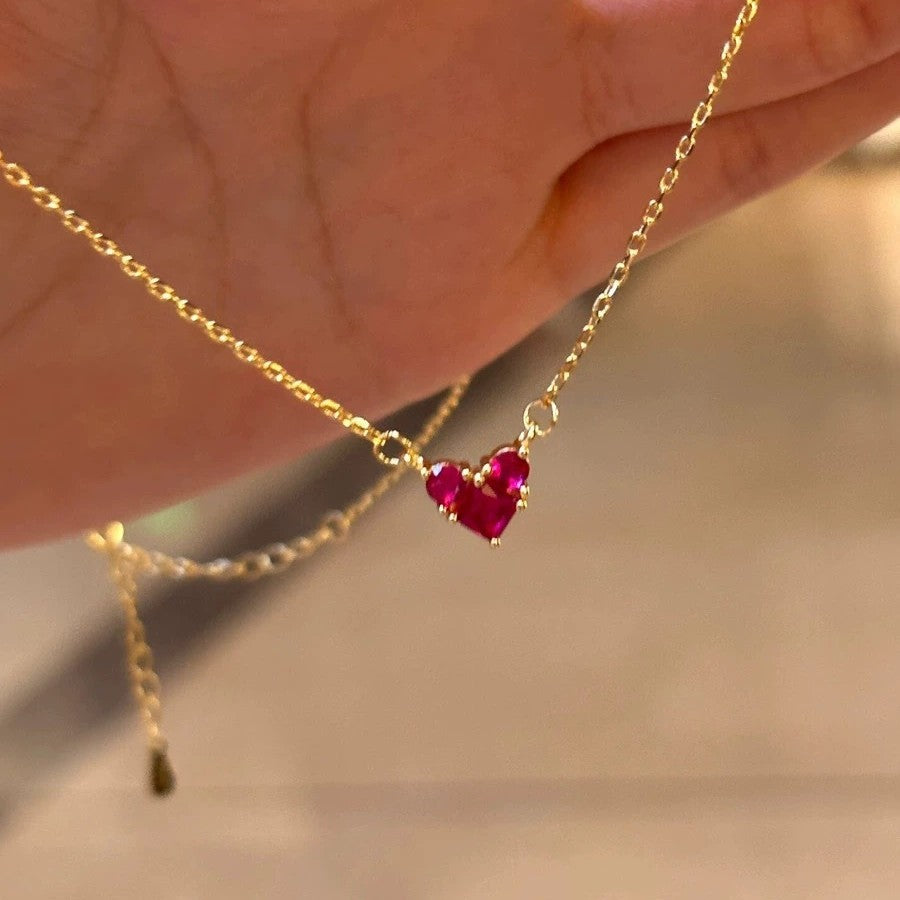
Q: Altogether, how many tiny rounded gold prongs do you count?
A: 10